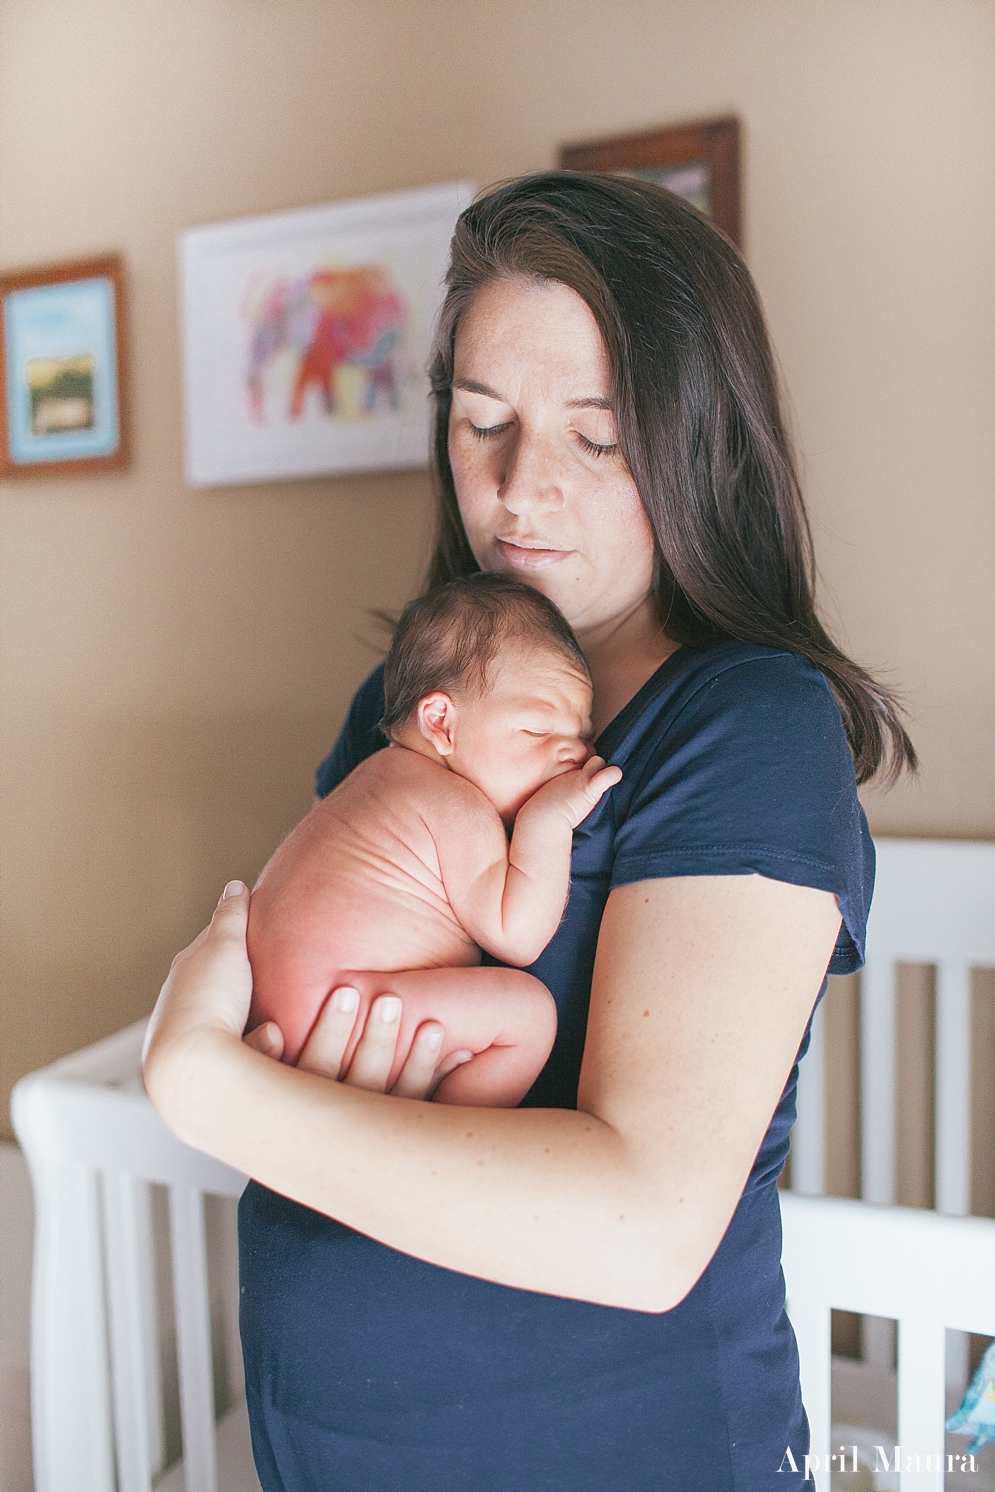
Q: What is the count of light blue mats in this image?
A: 1